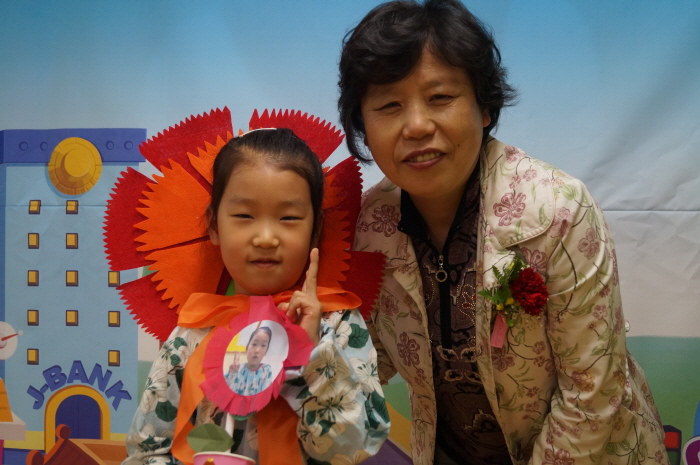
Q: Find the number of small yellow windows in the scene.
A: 12